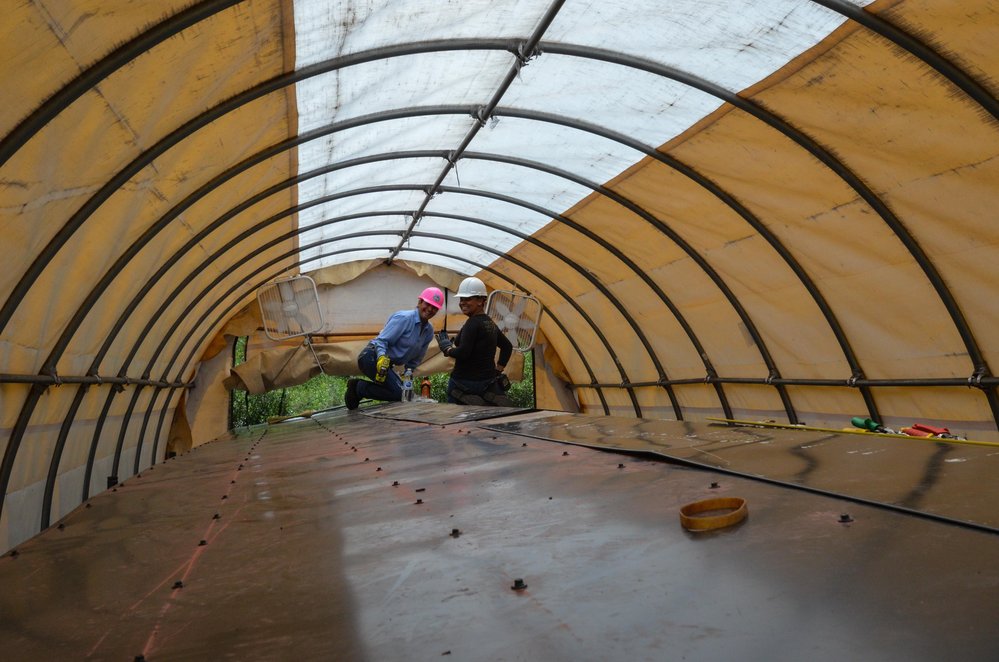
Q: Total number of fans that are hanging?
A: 2